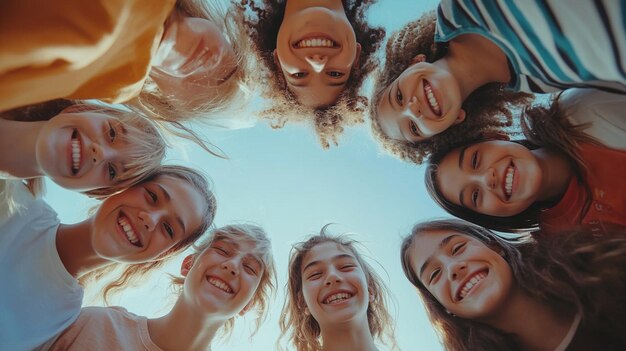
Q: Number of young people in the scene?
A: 9